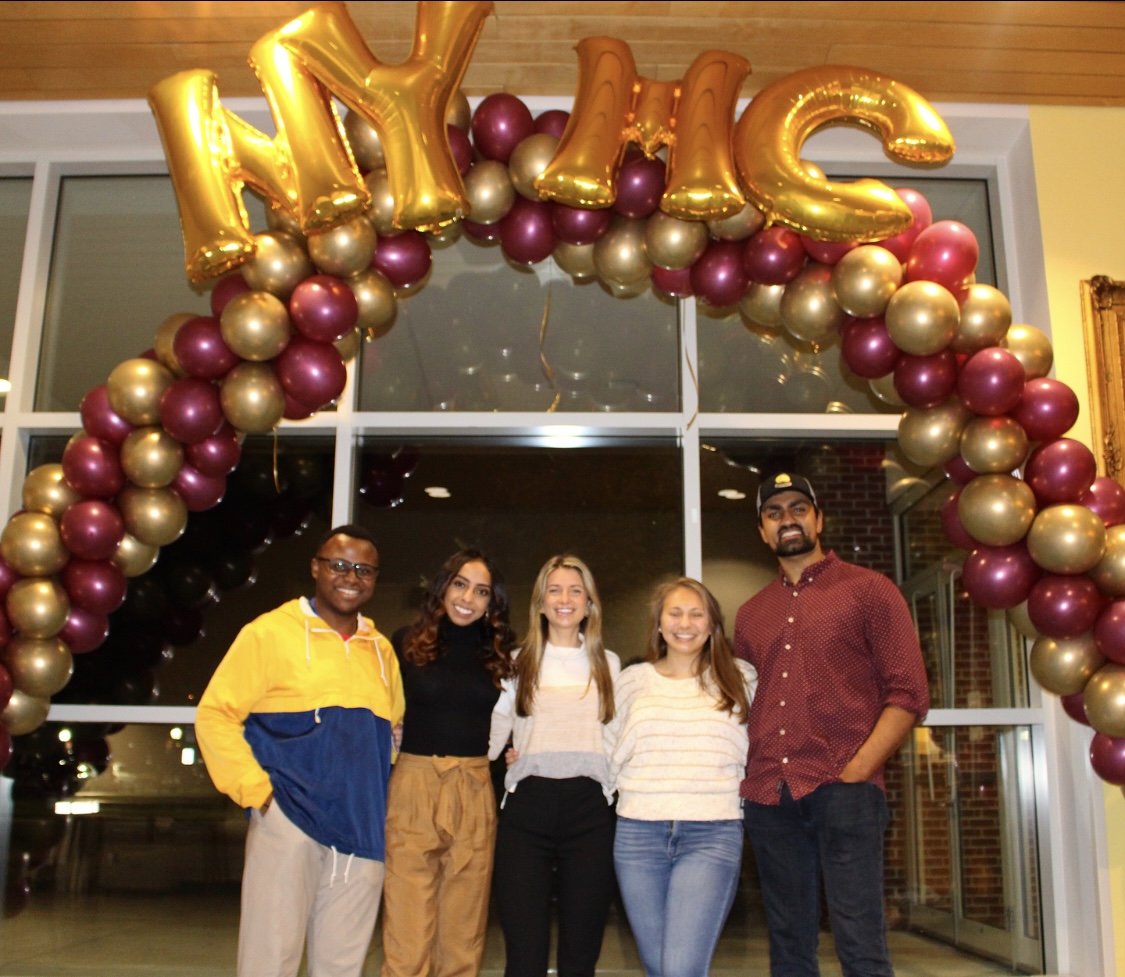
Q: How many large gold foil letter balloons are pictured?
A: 4